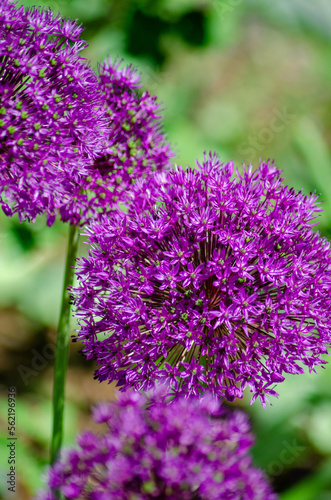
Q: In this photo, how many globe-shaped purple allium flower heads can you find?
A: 4